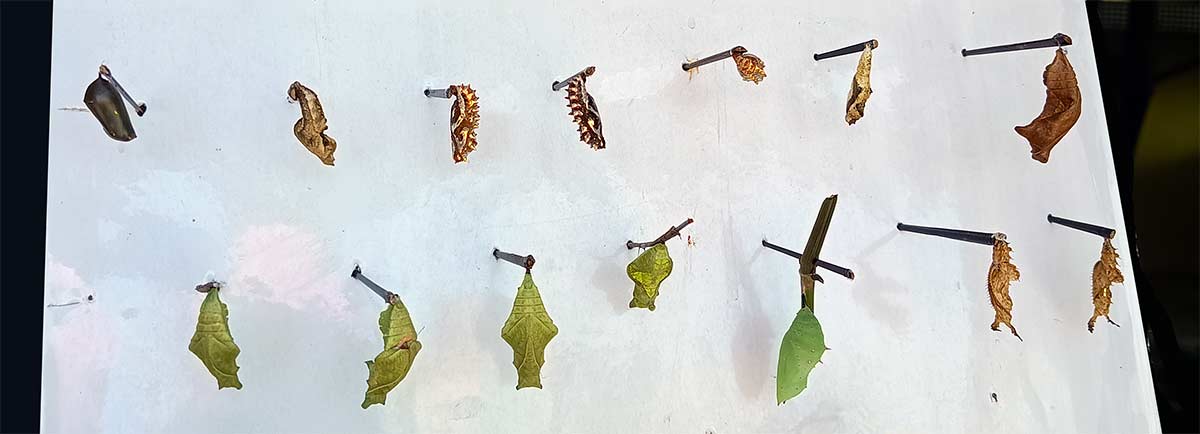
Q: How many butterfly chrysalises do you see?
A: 14